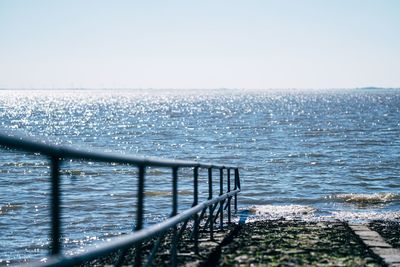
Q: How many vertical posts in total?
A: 8